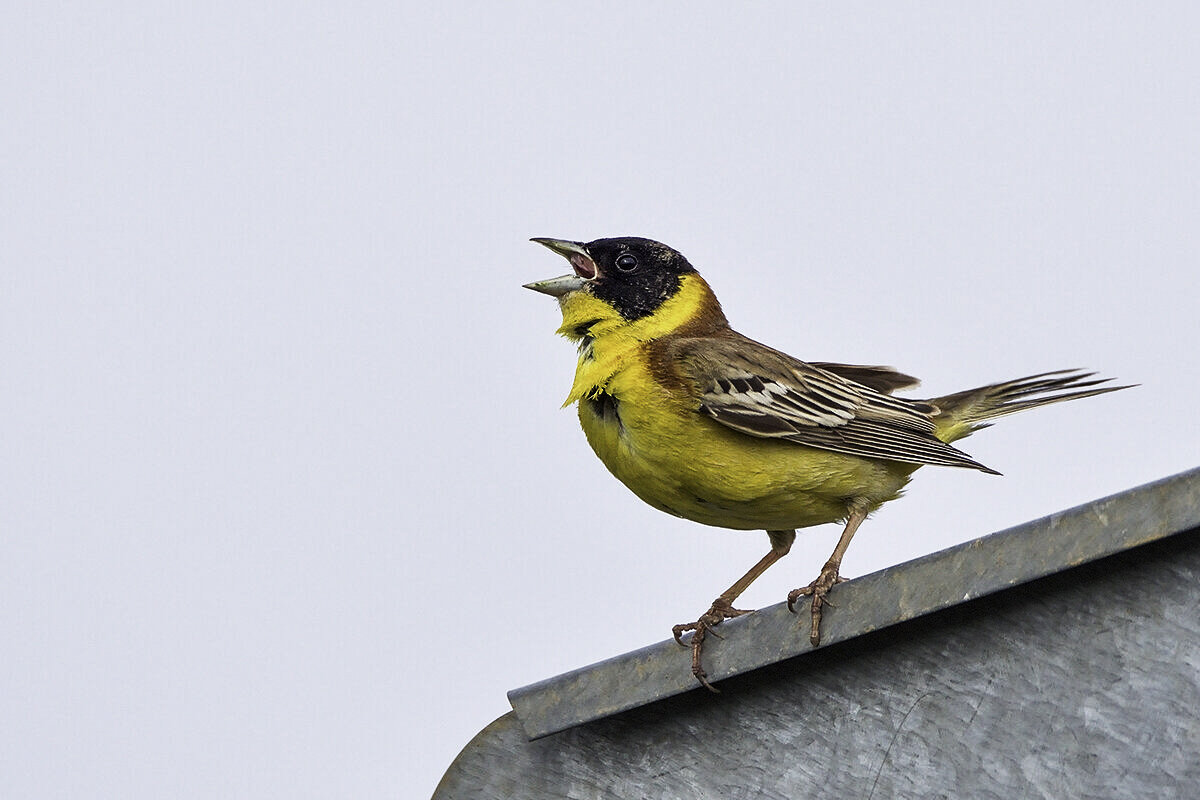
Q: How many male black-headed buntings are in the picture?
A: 1